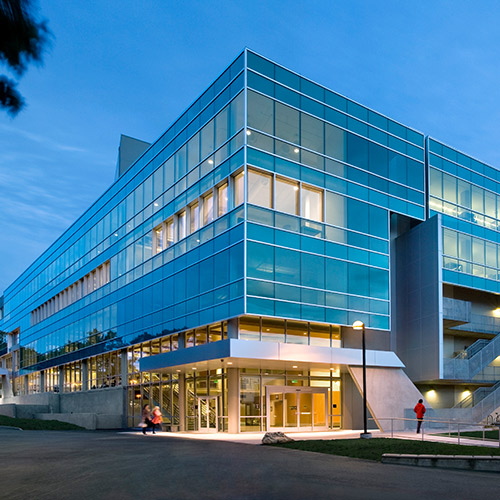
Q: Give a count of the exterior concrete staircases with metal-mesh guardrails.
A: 2